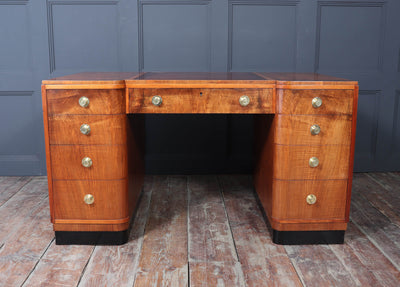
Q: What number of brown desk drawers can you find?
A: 9